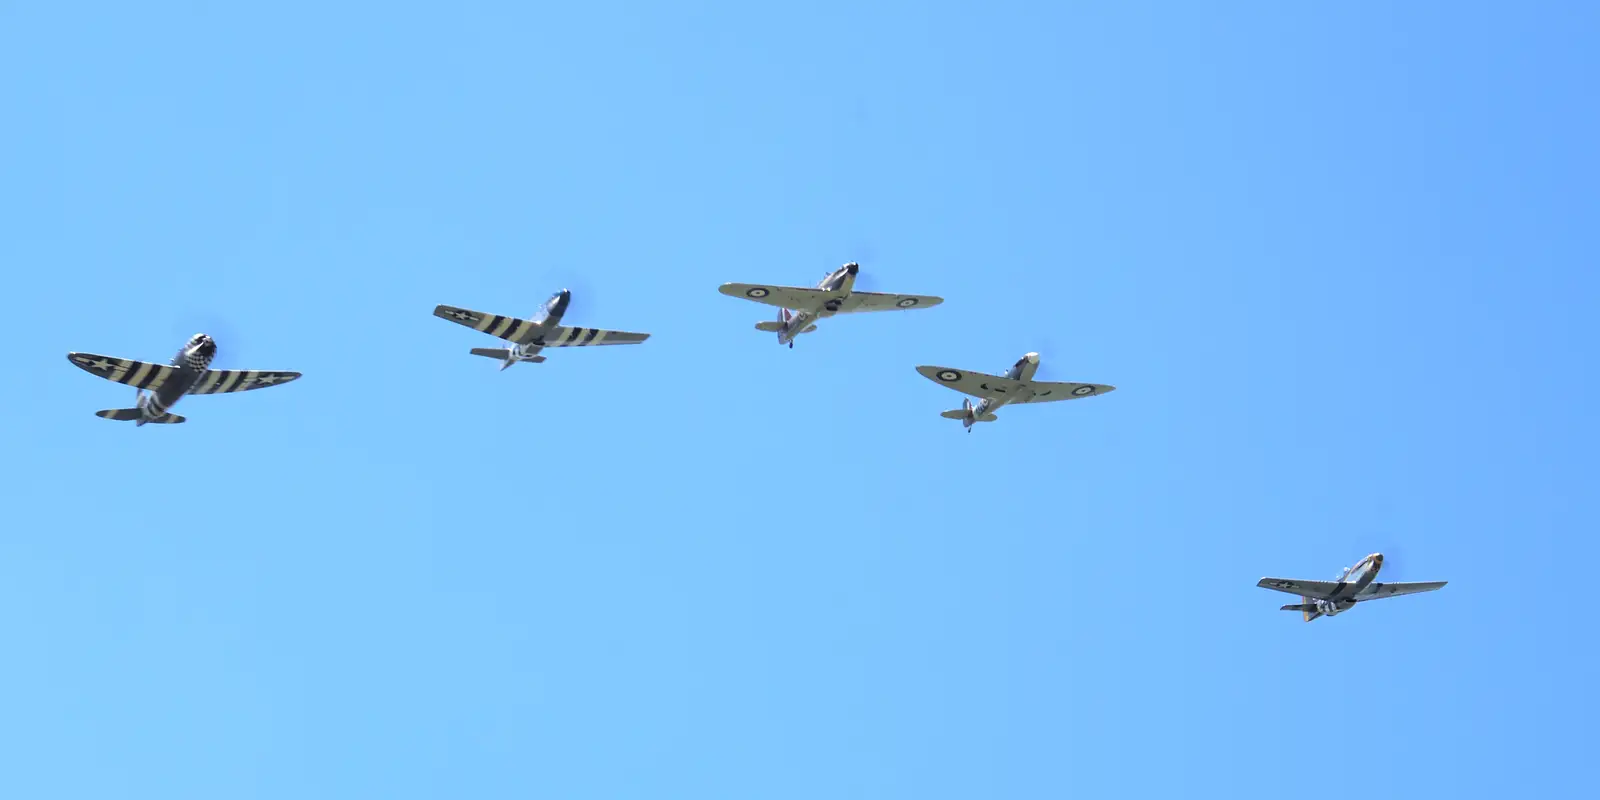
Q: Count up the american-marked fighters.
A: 3